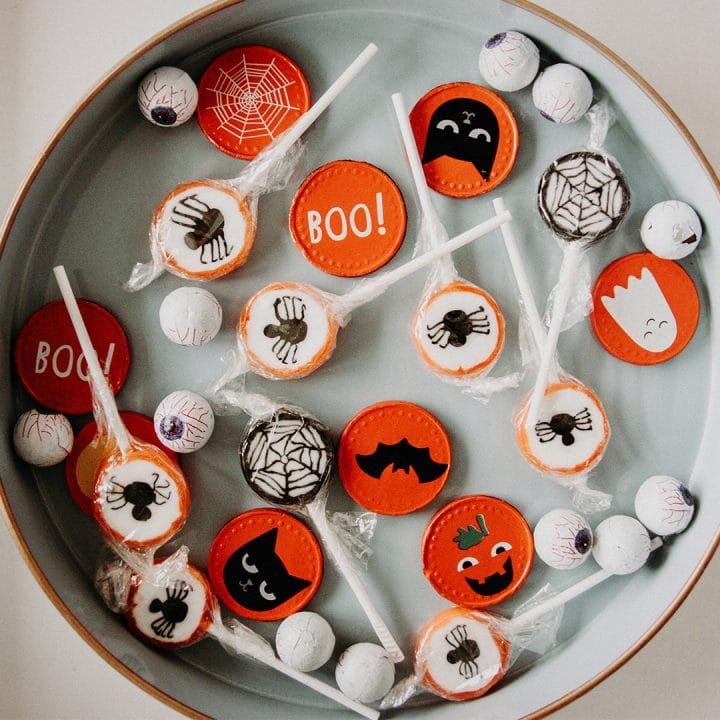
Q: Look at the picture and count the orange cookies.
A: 9